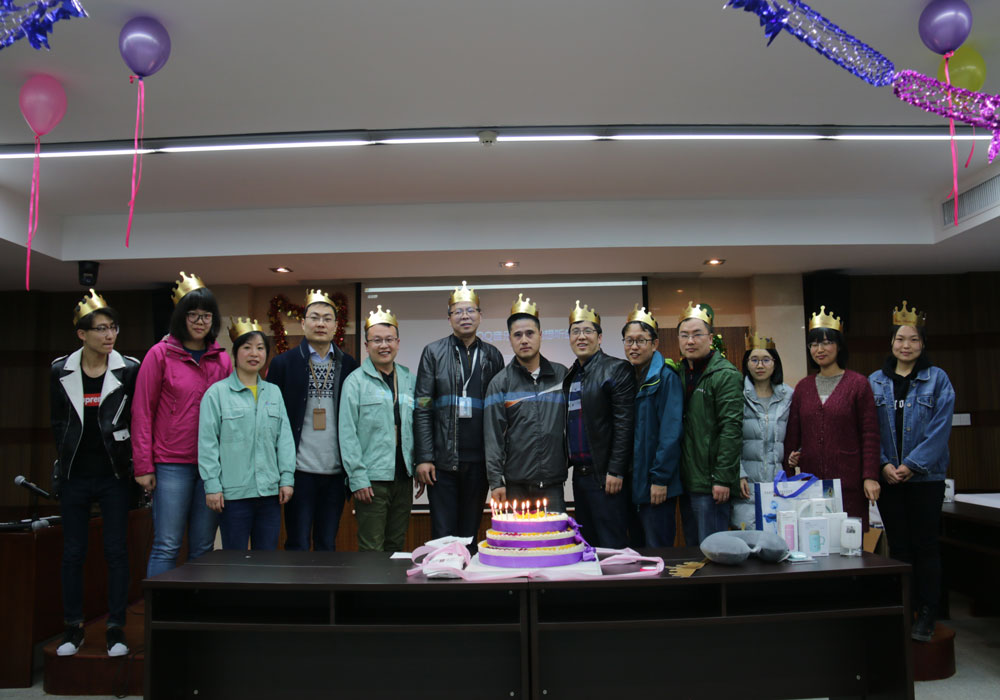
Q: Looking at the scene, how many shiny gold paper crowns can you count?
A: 13